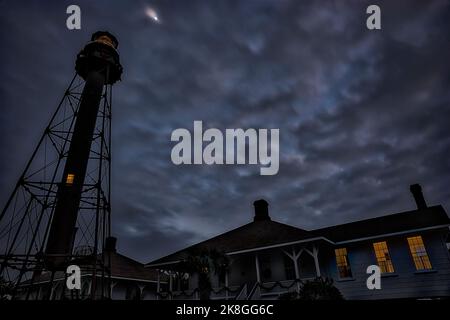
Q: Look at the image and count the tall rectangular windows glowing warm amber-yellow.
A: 3